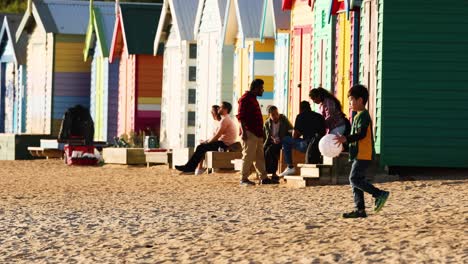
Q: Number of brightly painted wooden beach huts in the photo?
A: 12